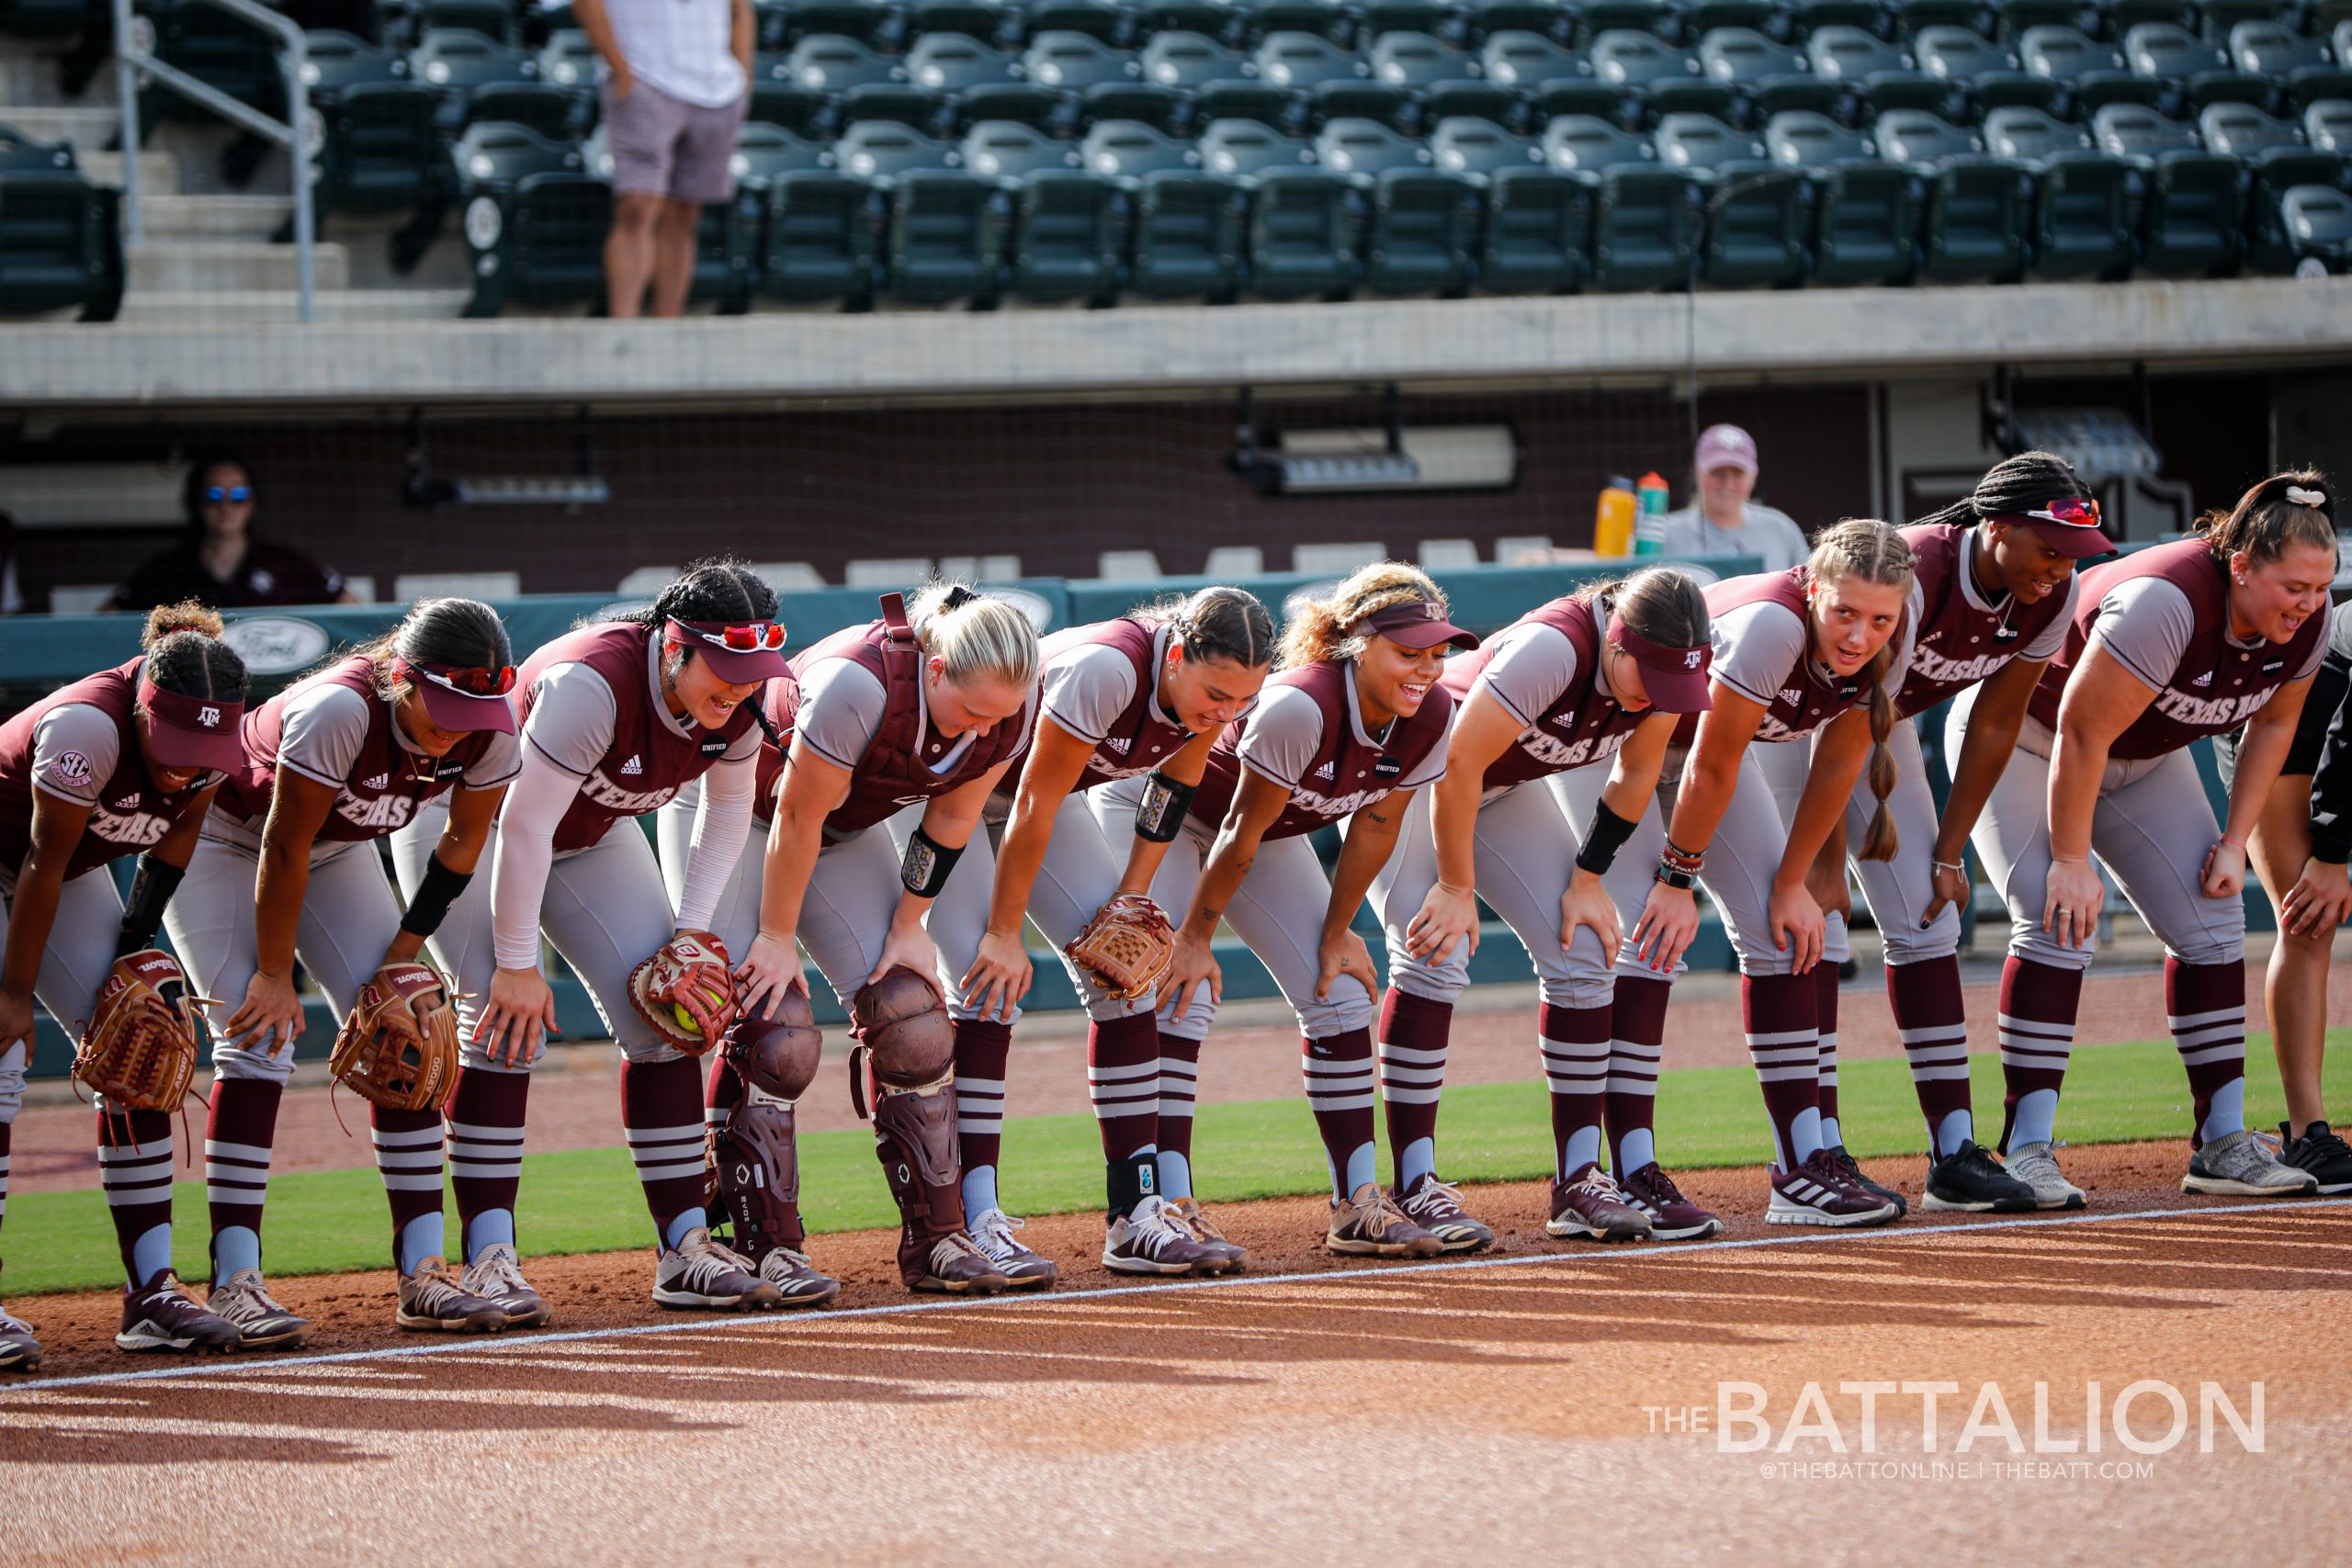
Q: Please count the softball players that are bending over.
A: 10